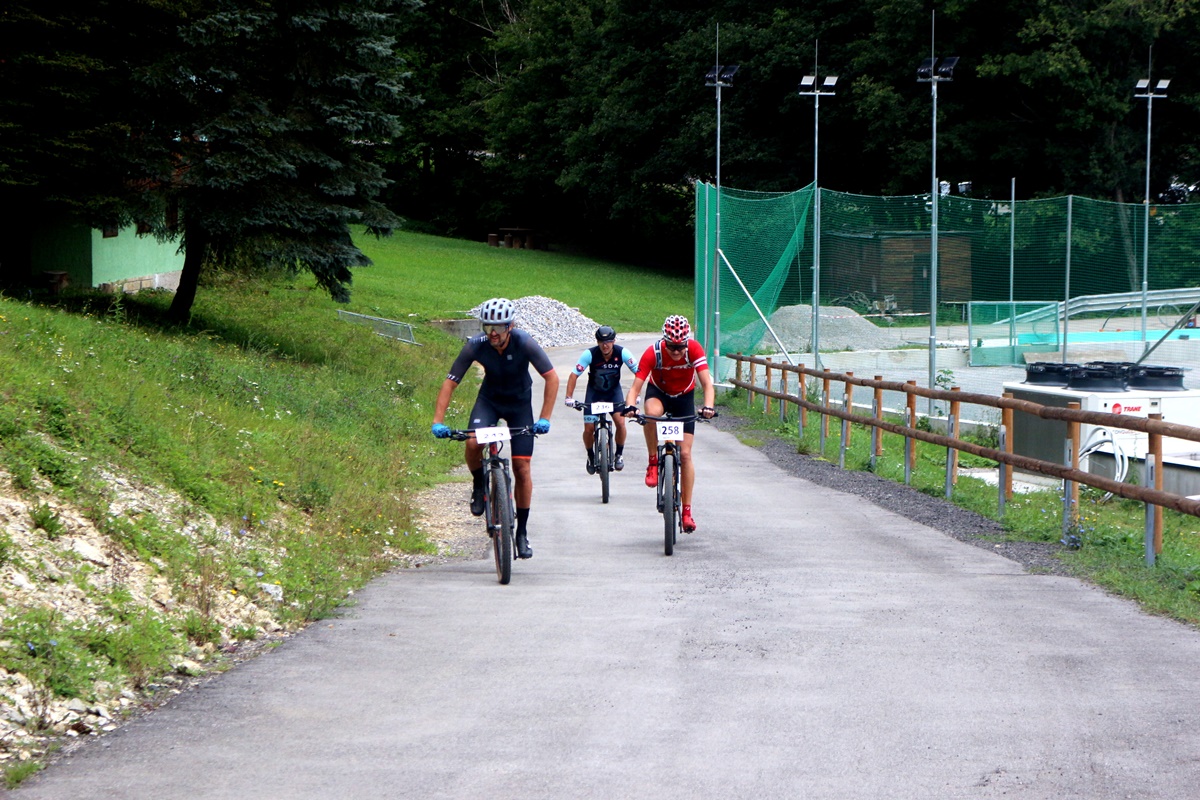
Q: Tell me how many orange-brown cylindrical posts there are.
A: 13